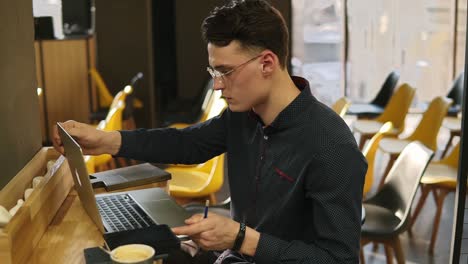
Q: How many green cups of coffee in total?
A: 1